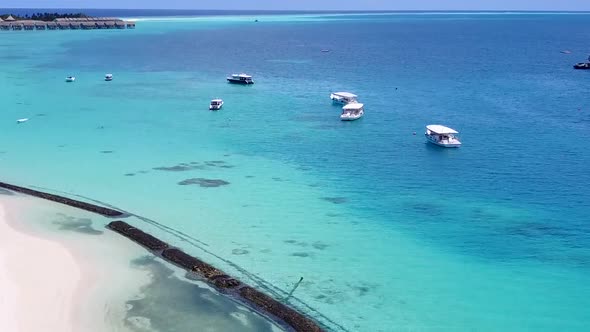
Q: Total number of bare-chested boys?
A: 0